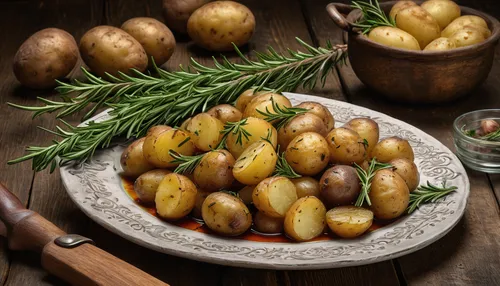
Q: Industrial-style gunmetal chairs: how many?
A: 0